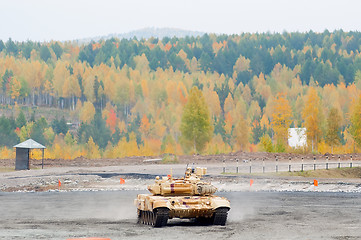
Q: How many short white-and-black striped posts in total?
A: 11